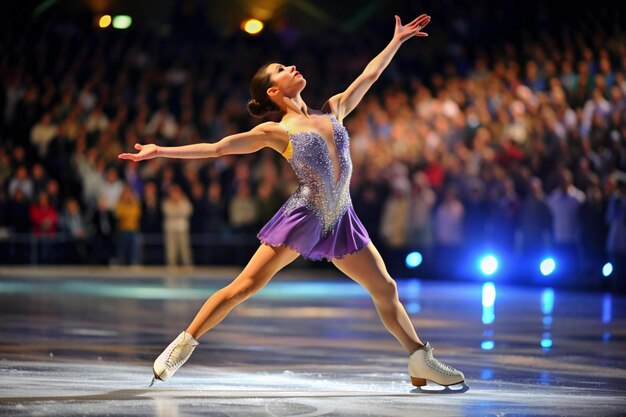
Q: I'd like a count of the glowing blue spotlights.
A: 4